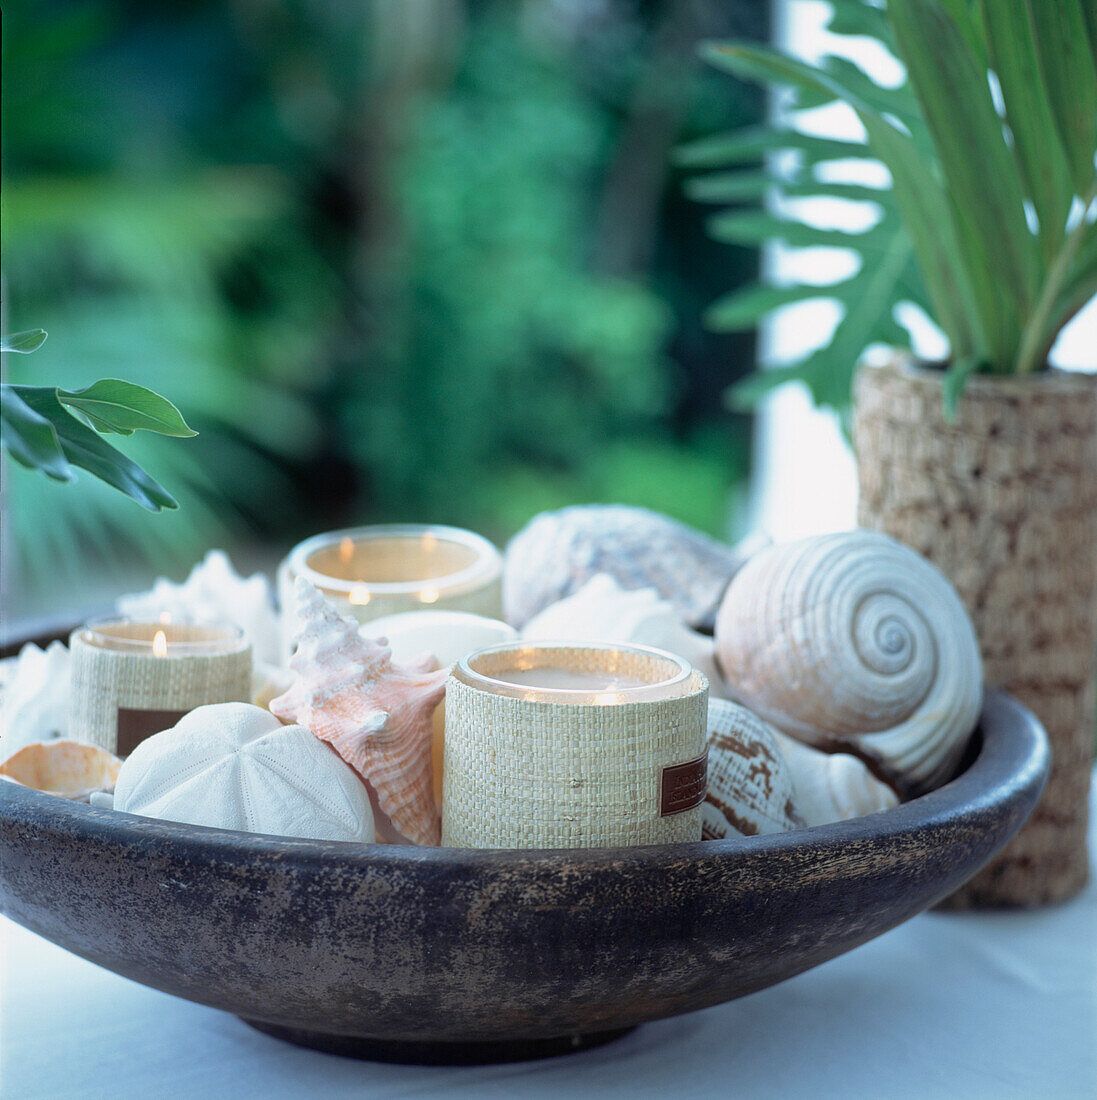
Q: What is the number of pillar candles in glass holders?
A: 3